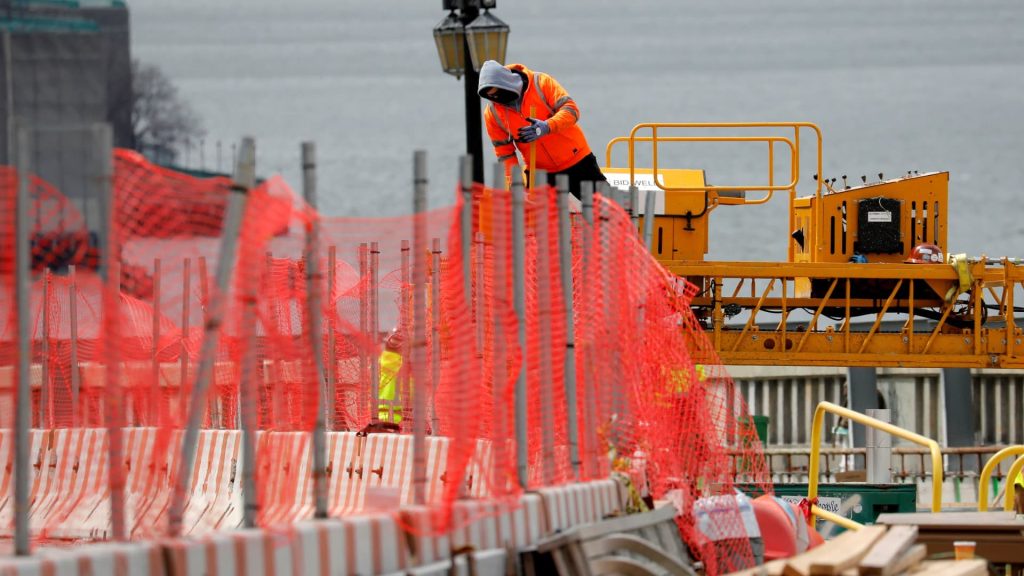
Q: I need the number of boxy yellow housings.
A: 2